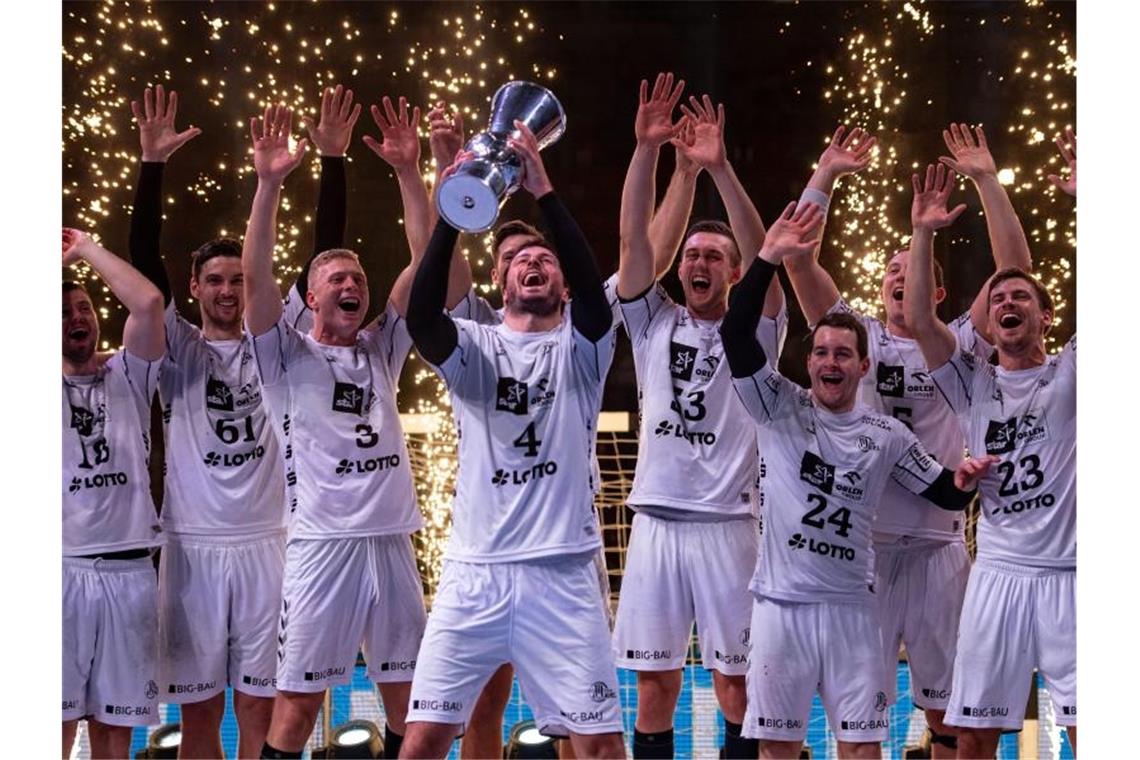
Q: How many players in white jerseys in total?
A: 9